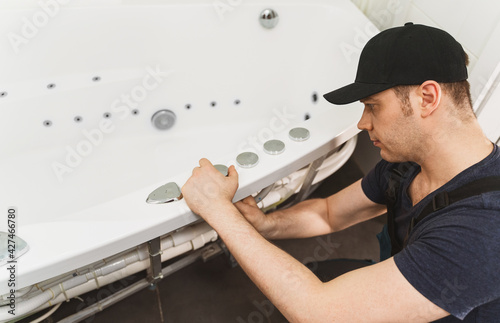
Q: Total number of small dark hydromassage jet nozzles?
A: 12